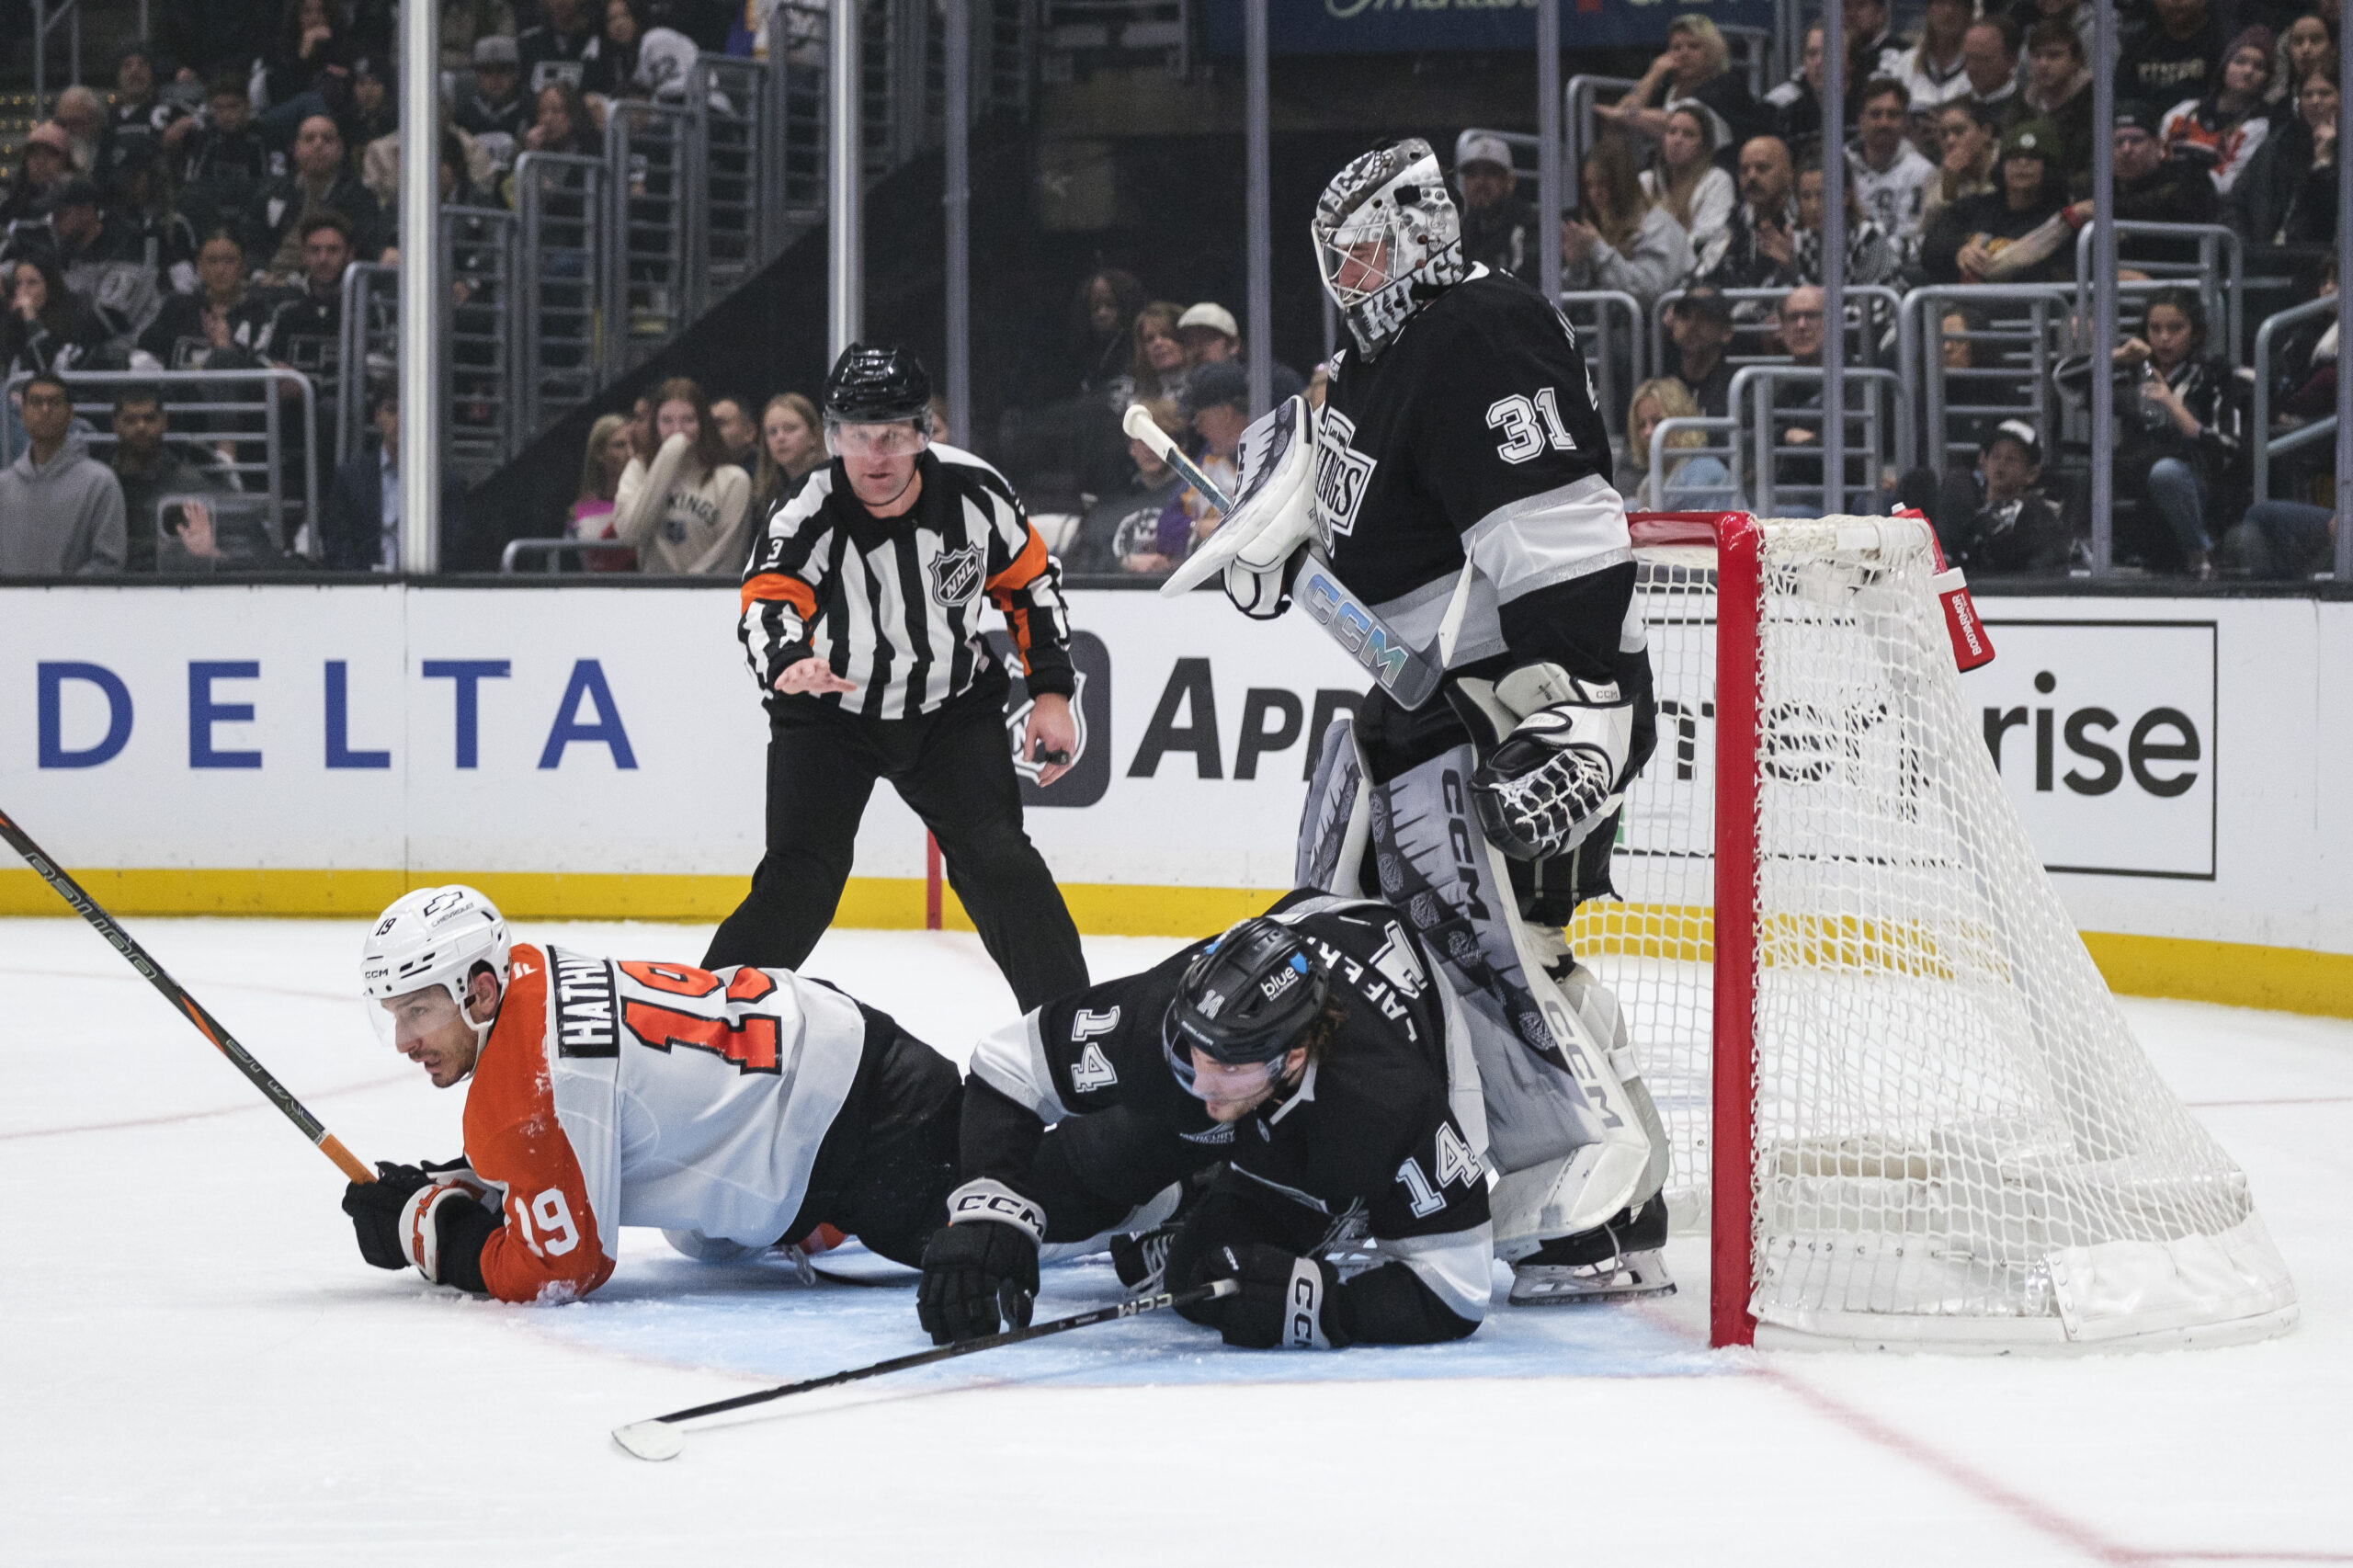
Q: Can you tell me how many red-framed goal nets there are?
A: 1